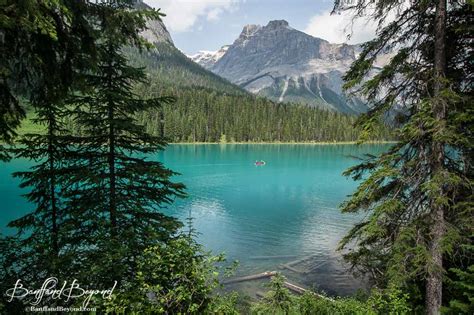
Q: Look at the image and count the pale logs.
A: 2